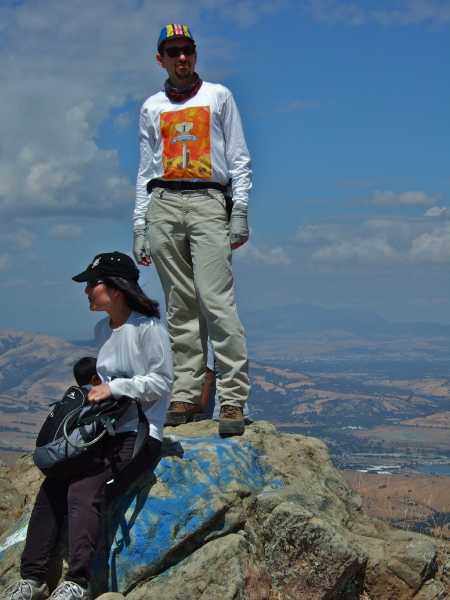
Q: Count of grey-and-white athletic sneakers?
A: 2